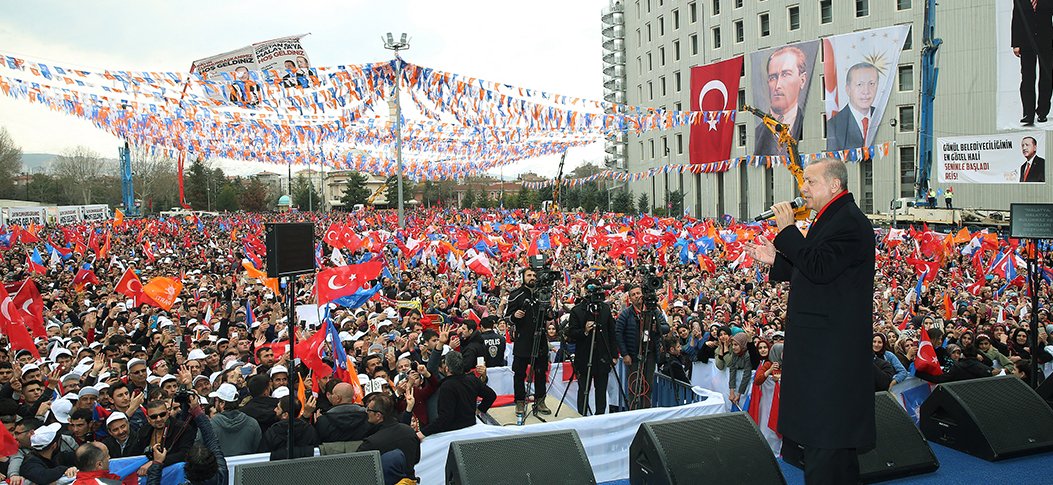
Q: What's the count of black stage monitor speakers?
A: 5